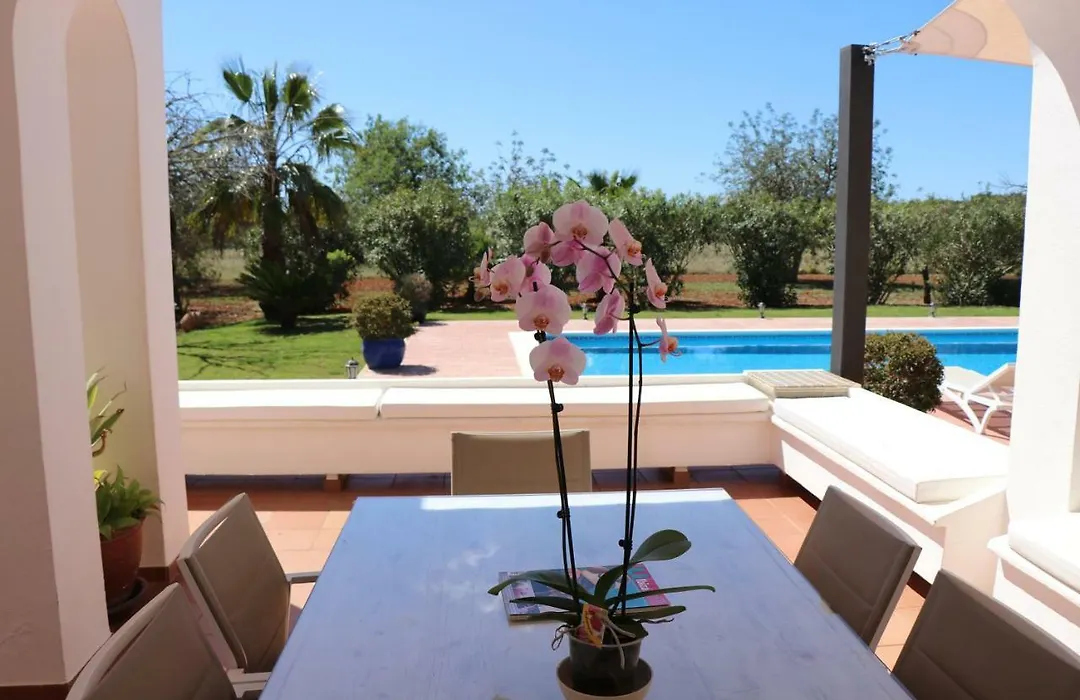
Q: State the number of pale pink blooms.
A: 13